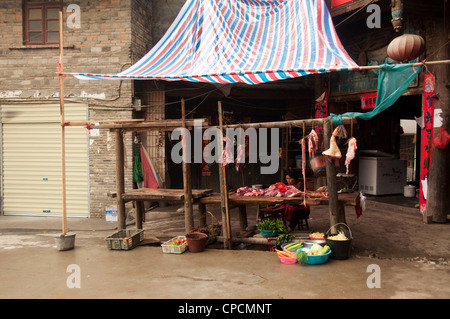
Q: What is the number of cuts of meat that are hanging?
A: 6